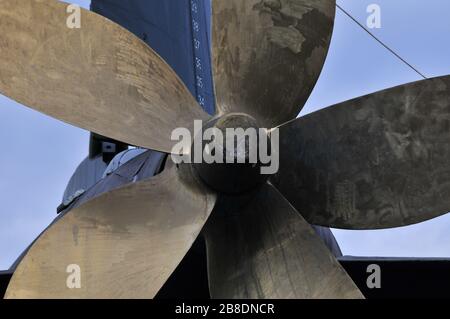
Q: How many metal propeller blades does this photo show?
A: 5